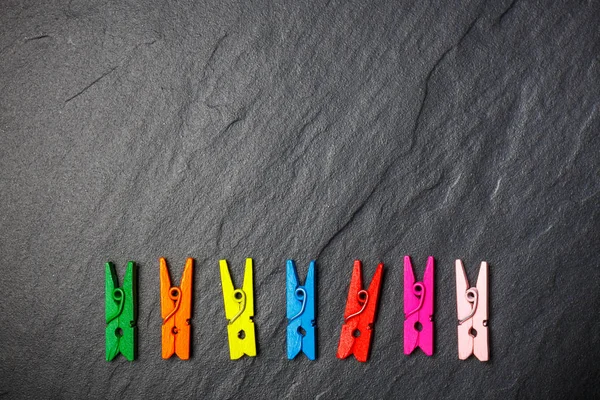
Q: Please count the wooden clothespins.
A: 7